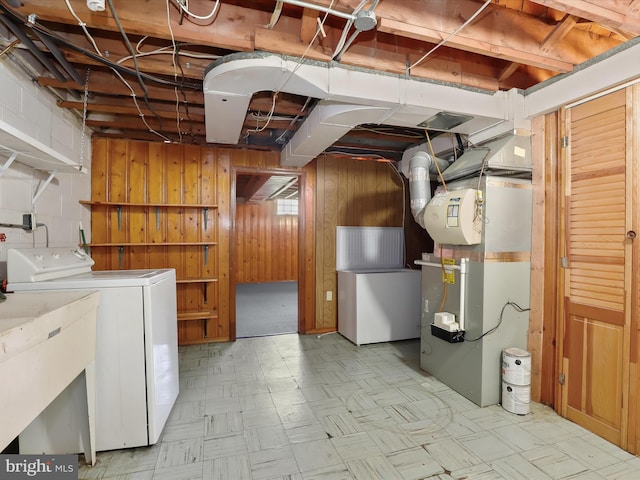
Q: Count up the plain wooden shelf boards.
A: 4